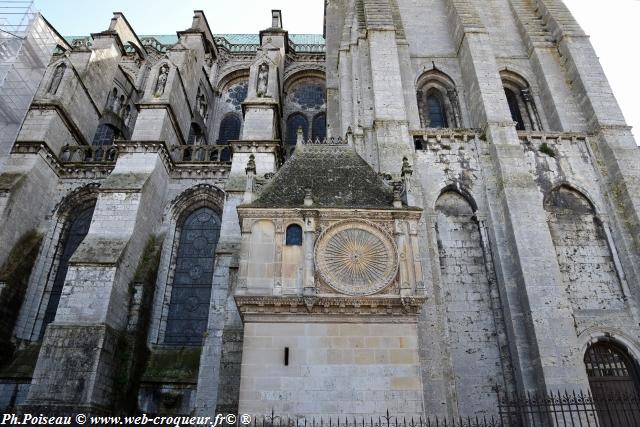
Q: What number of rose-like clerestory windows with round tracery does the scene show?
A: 2